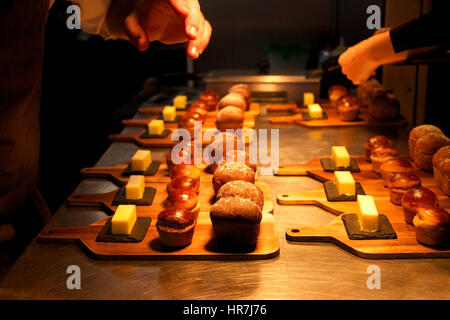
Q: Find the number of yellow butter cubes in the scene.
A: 11